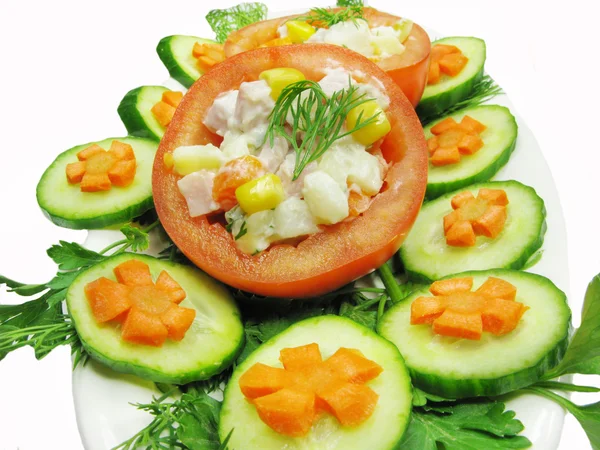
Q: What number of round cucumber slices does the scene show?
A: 9